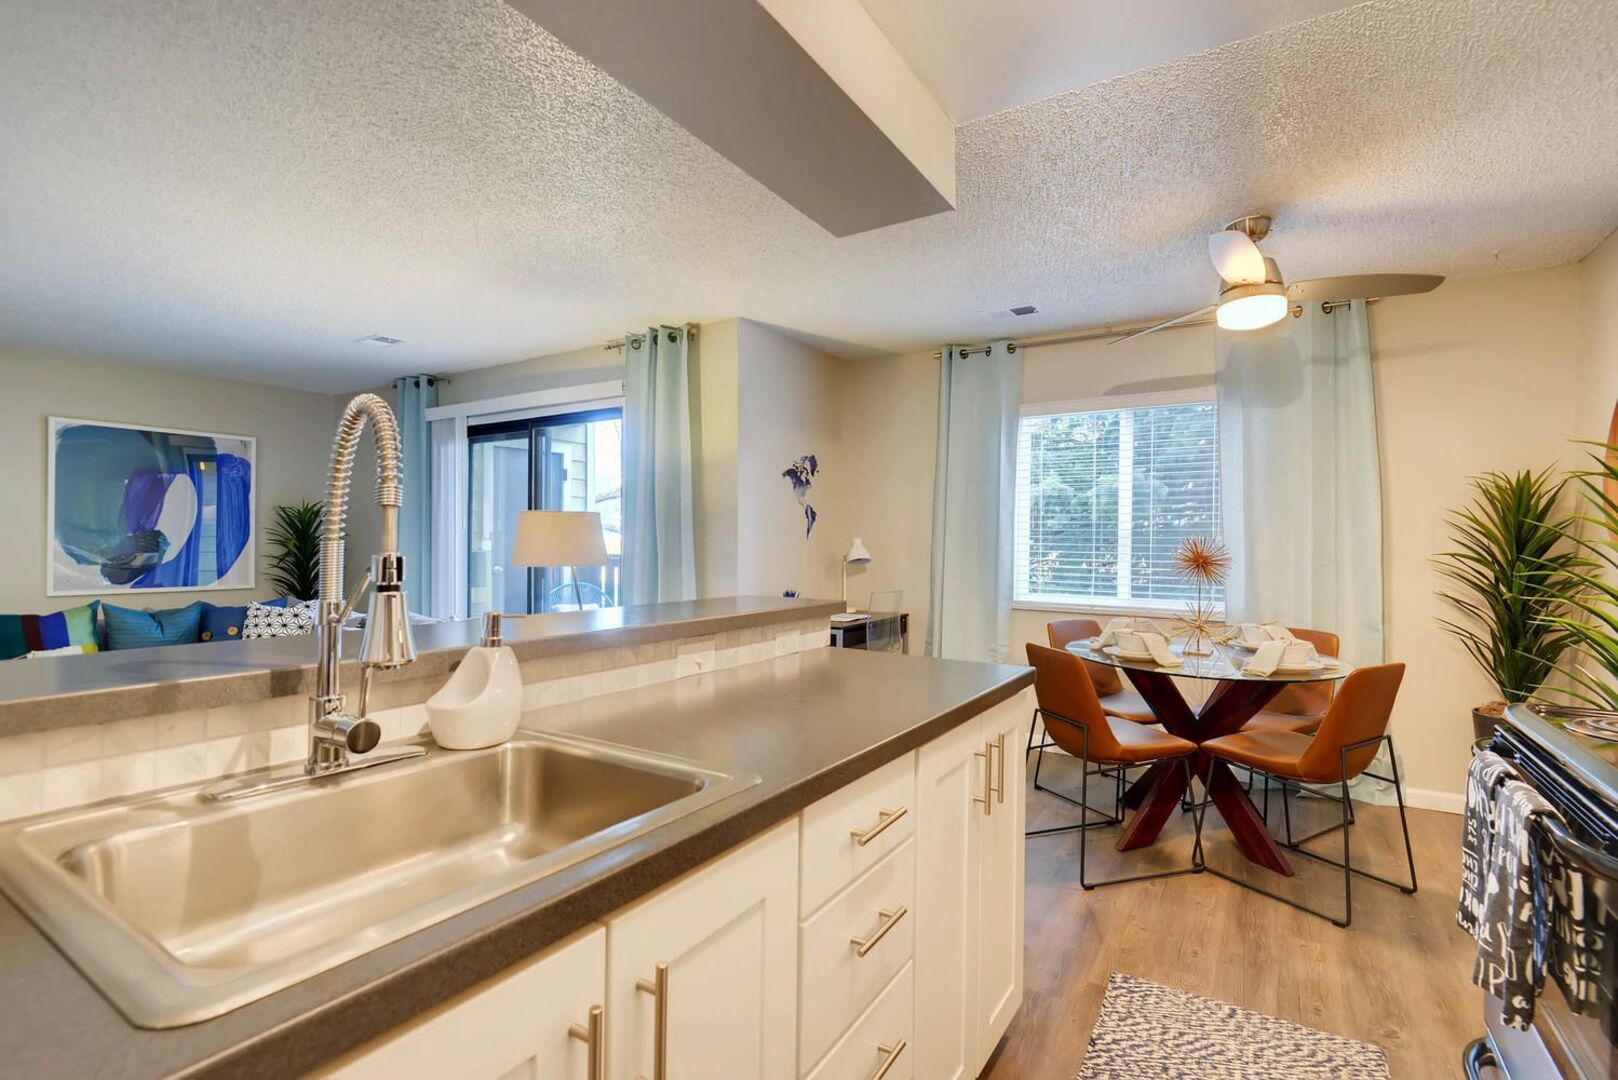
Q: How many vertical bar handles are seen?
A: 4